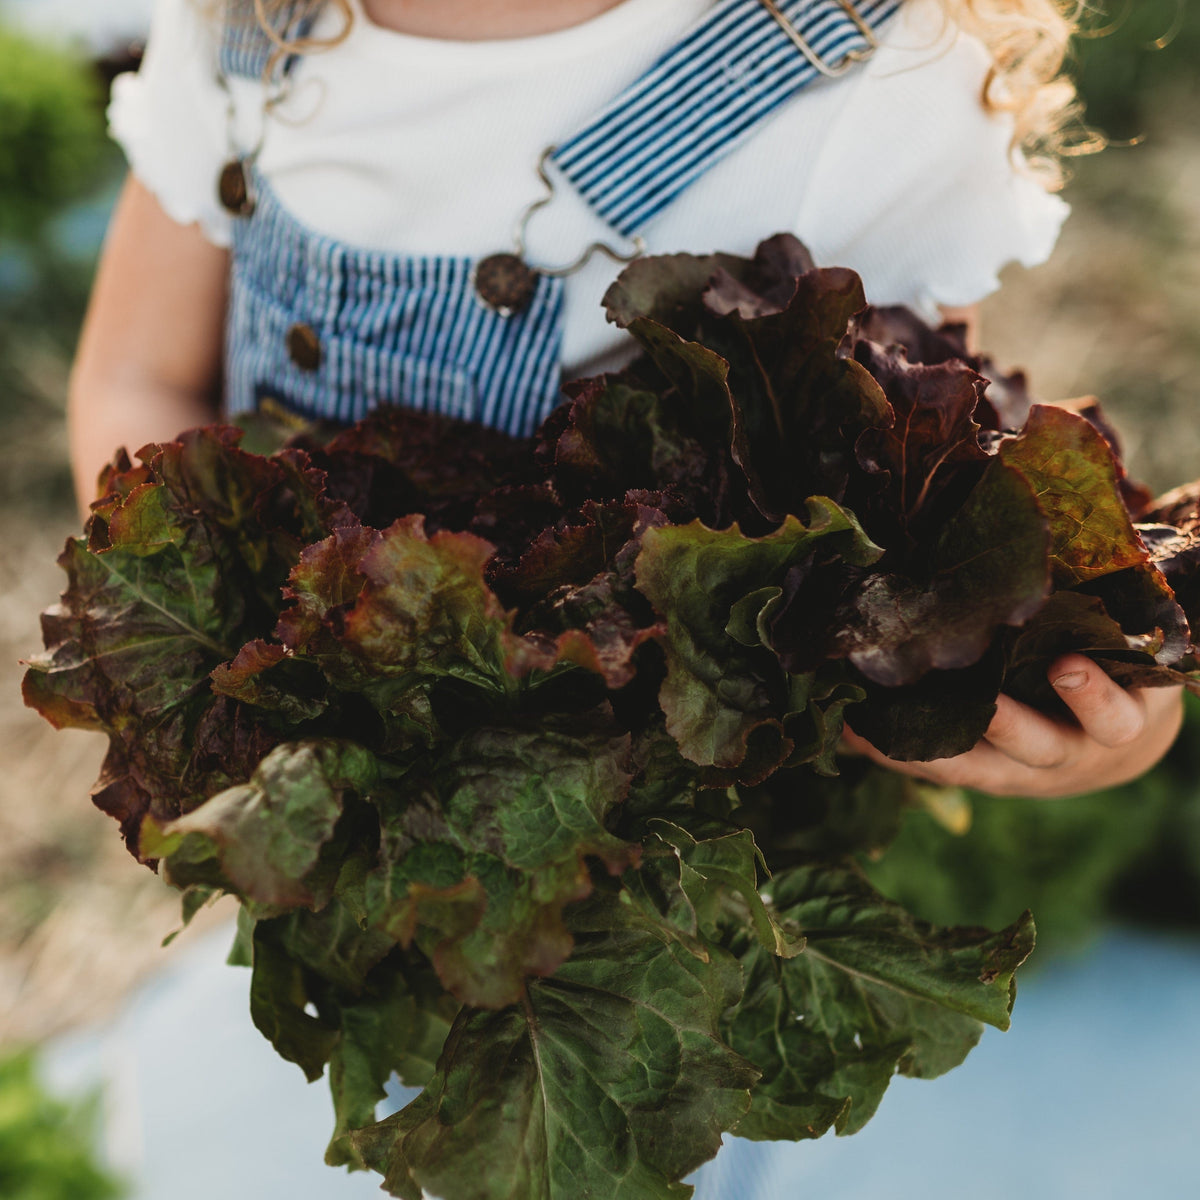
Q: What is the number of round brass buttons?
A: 3